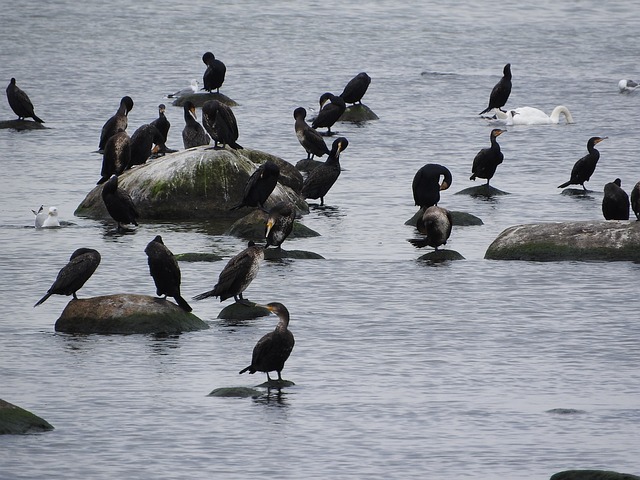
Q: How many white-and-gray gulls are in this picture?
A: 3